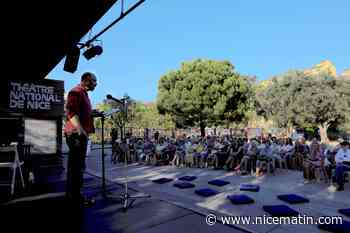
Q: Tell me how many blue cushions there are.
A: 11